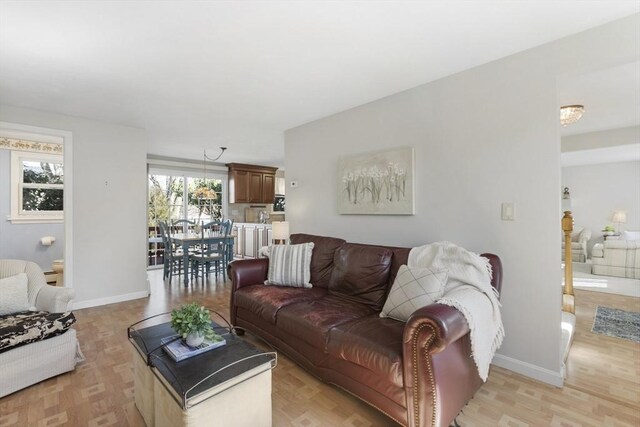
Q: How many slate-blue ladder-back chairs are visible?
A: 4